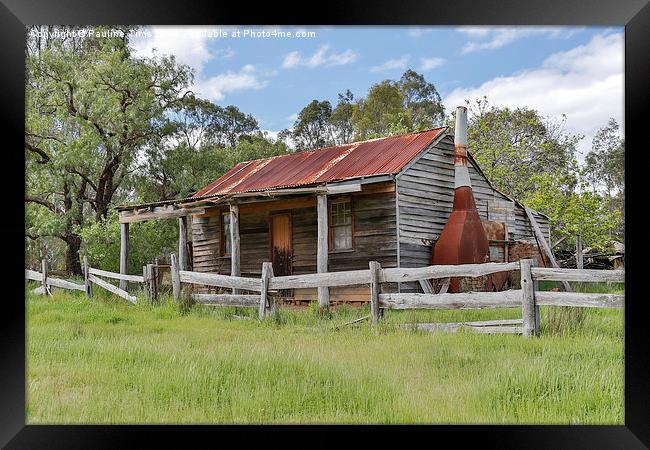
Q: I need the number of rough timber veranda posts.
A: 4